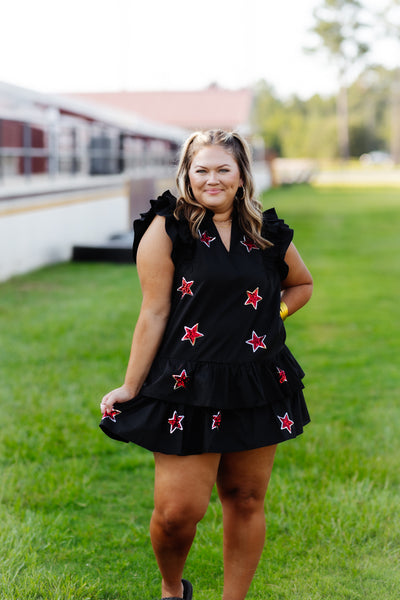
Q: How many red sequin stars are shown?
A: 12